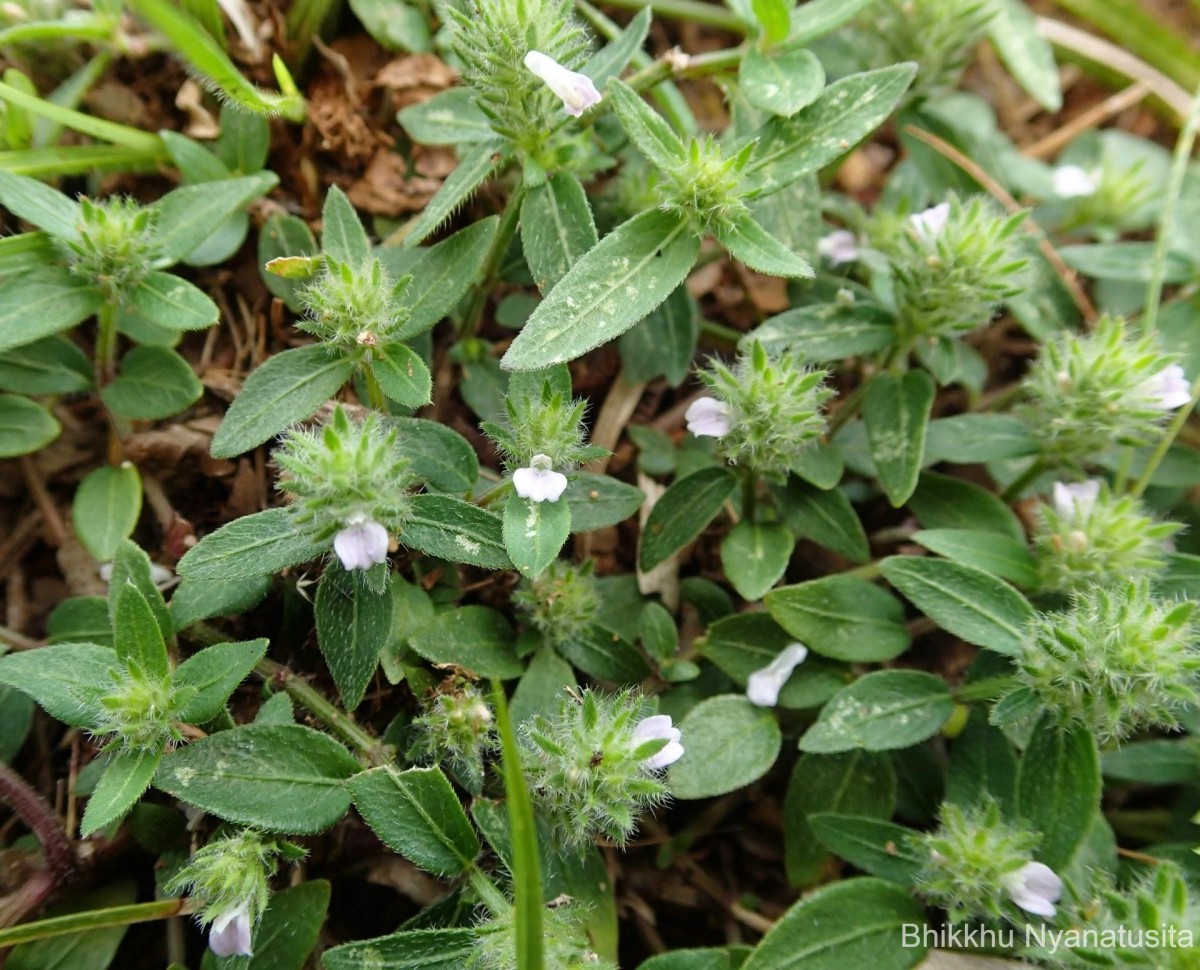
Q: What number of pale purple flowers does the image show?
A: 13